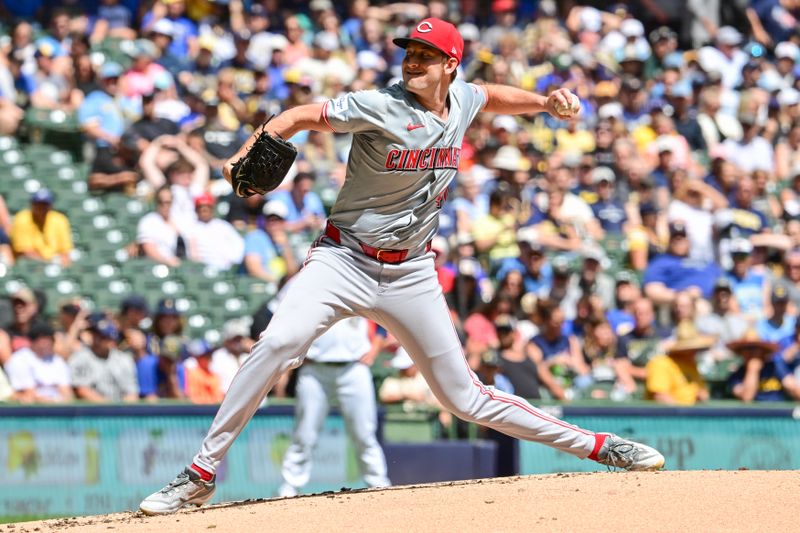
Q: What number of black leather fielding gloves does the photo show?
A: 1